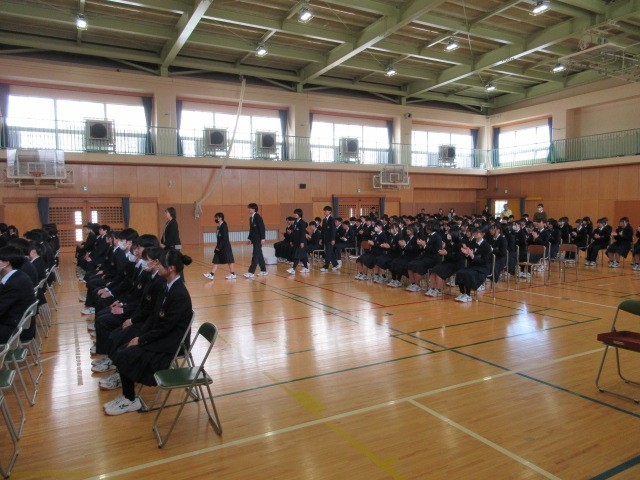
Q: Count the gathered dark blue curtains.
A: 15